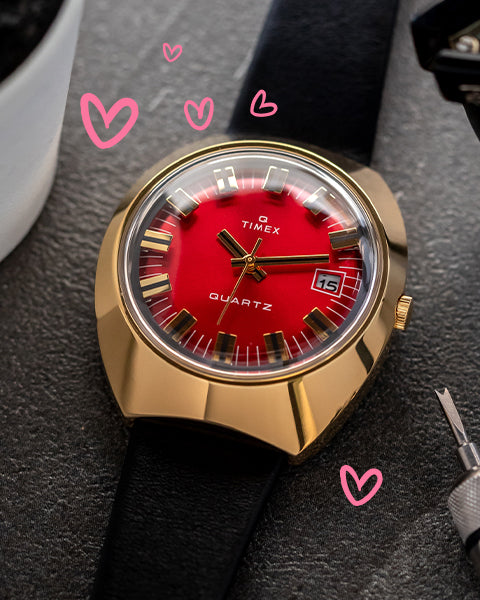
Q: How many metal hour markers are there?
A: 11